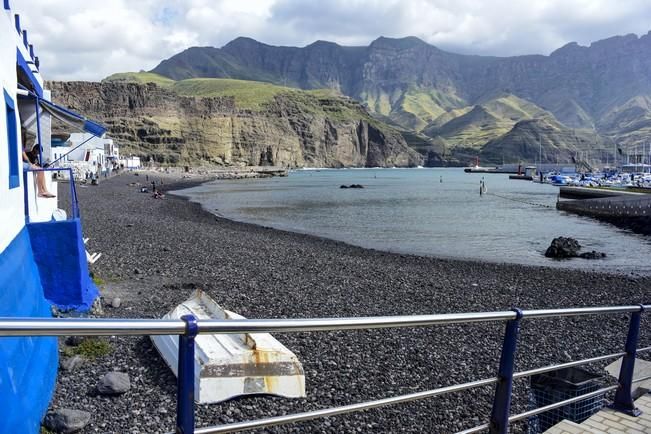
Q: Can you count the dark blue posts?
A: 3